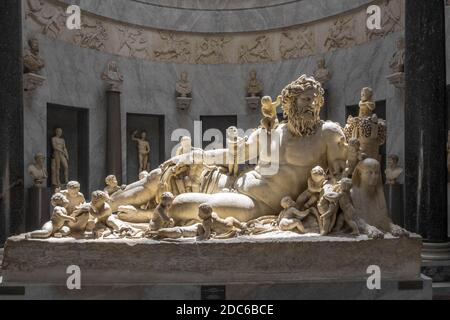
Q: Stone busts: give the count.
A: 8